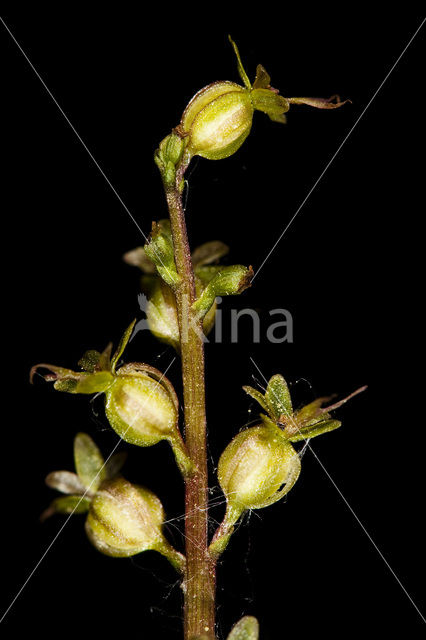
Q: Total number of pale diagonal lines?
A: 4